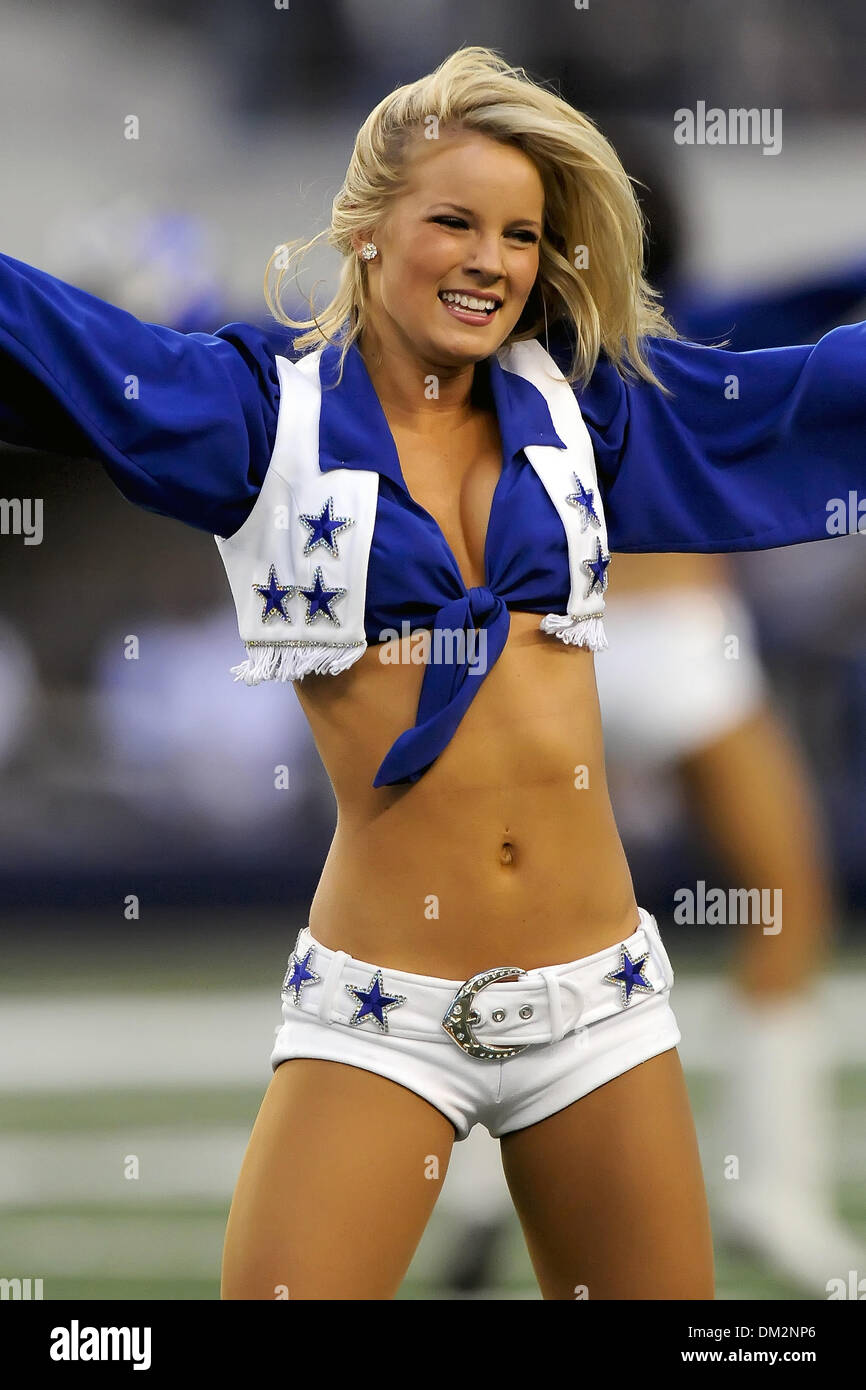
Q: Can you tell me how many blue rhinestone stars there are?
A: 8